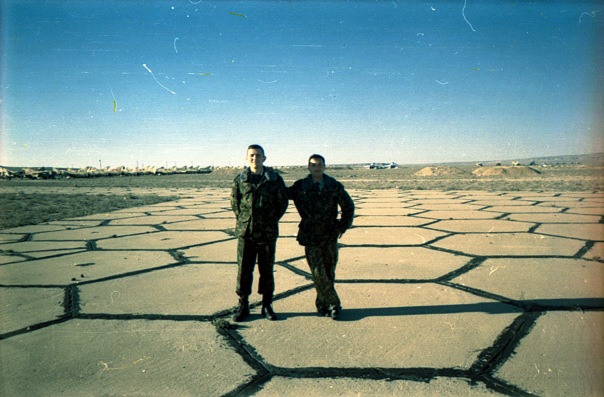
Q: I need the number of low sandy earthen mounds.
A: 2